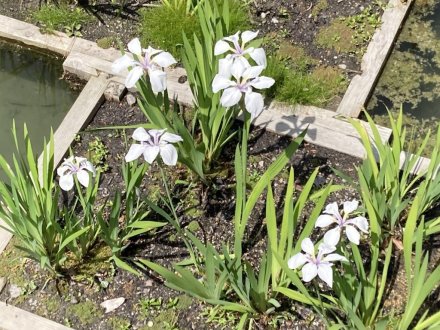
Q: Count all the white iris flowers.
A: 7